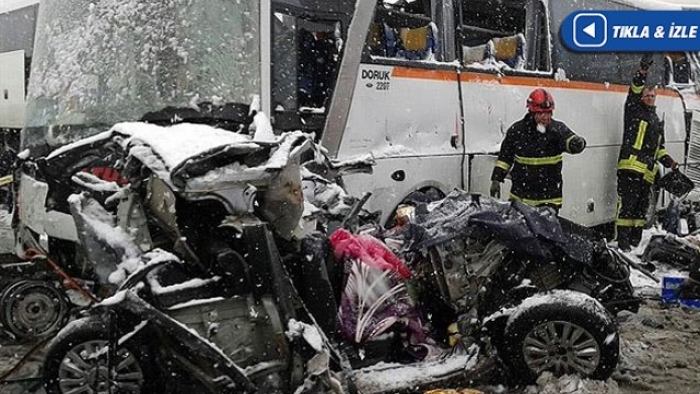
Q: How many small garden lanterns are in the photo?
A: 0